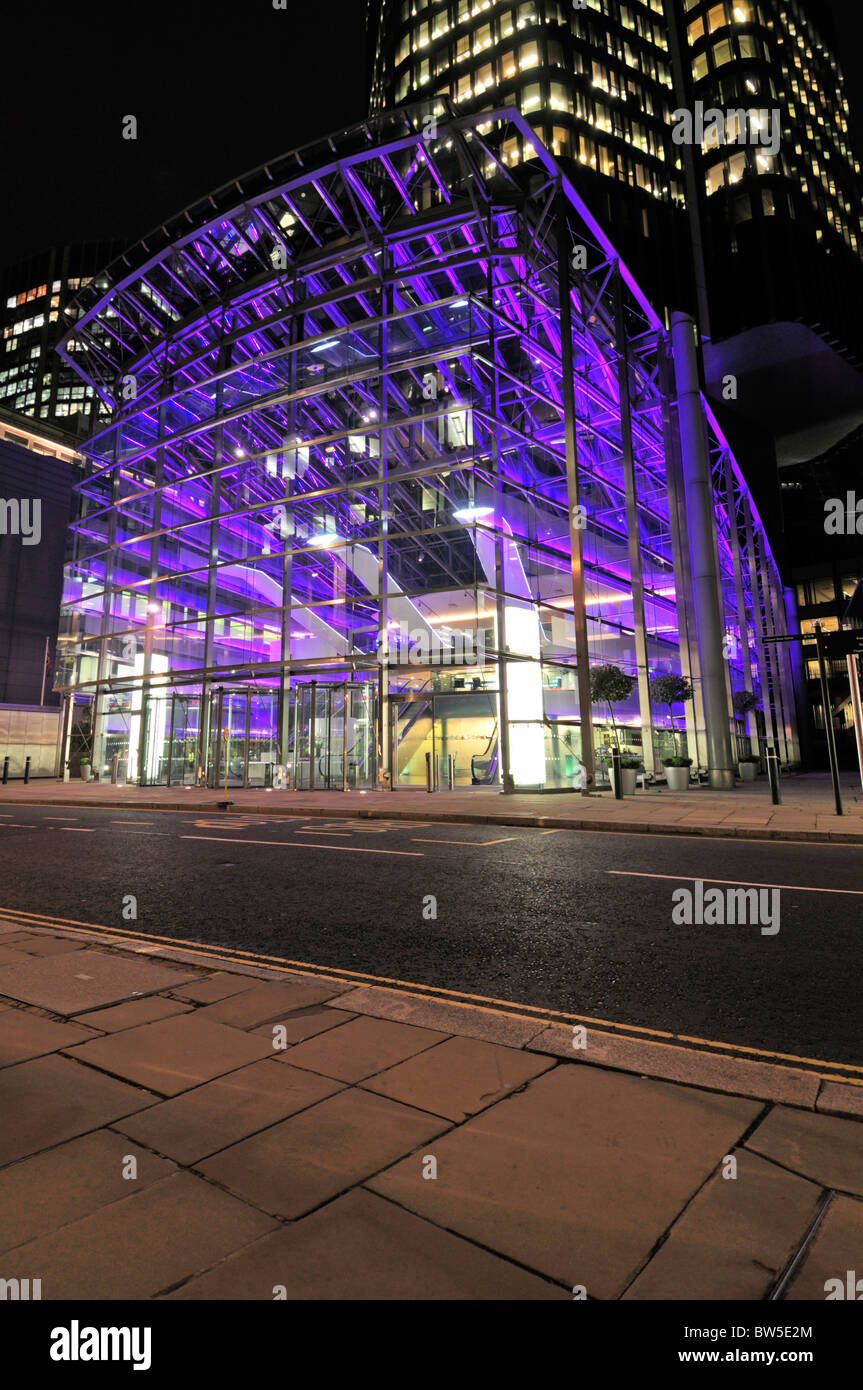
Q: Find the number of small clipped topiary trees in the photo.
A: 3